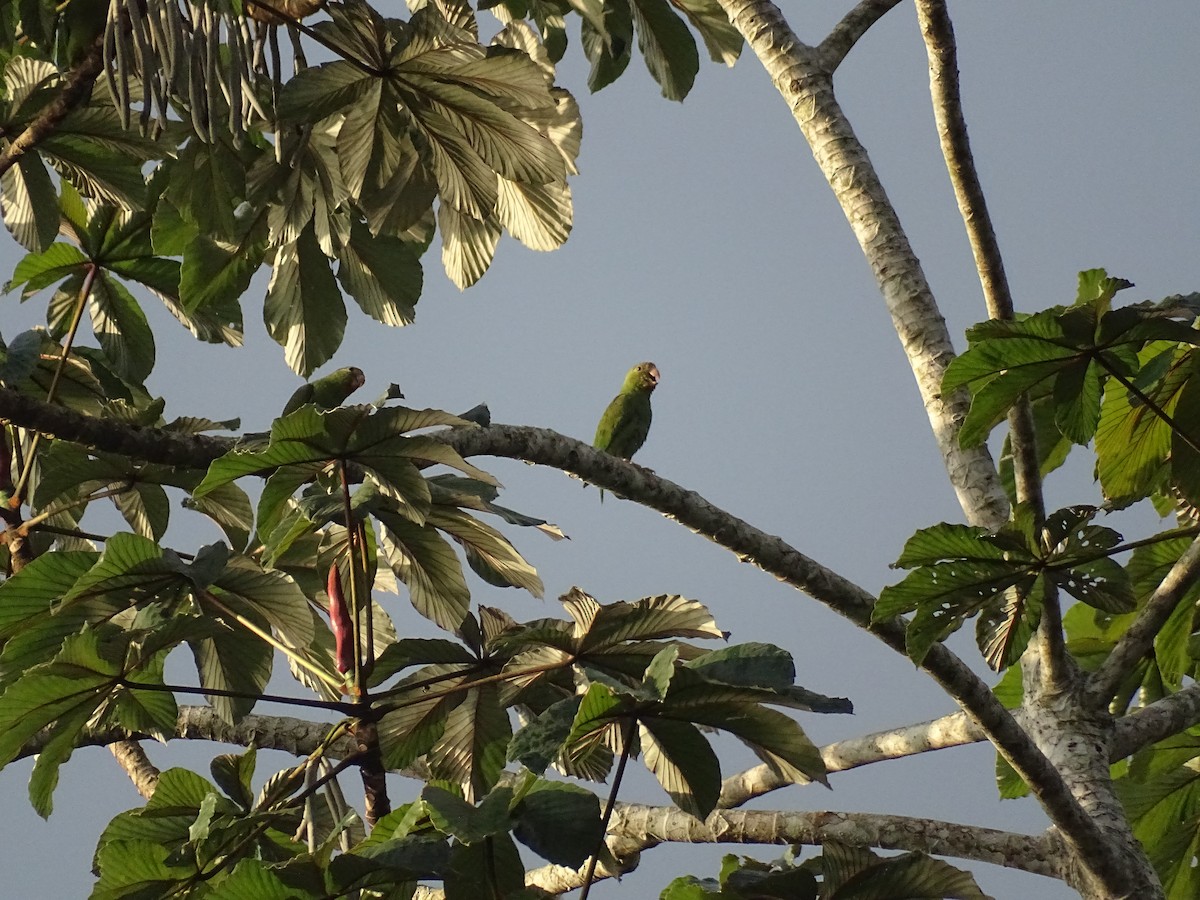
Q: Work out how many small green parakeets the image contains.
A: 2